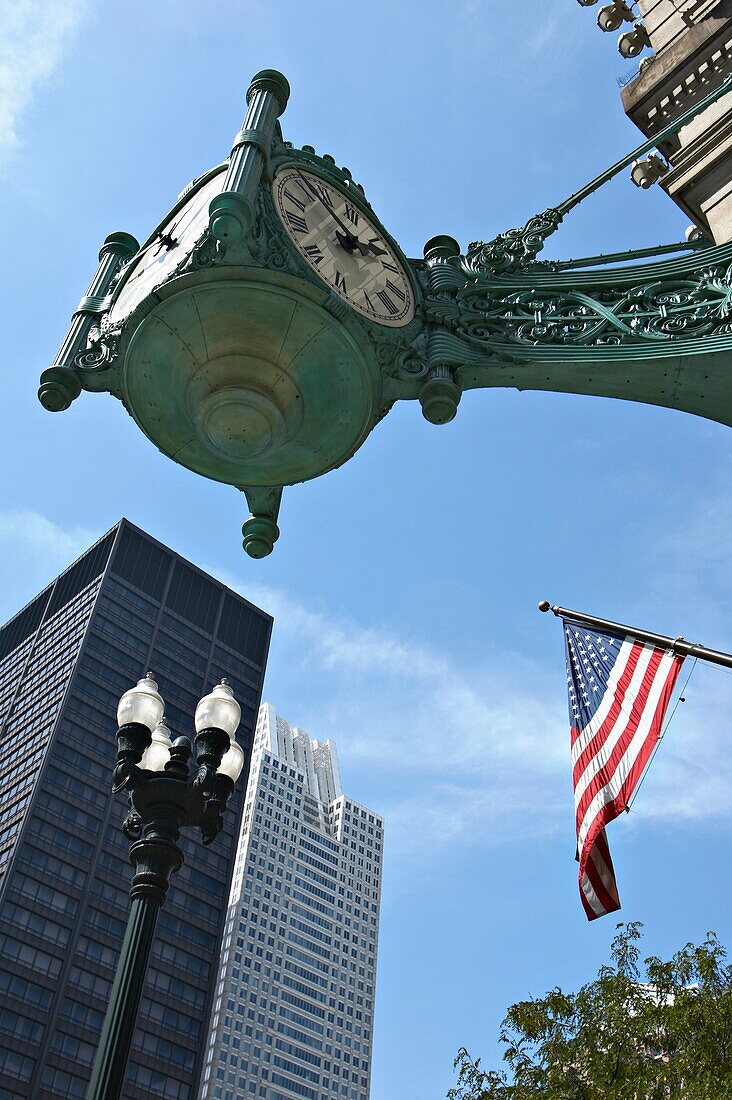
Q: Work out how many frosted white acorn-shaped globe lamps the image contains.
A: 4